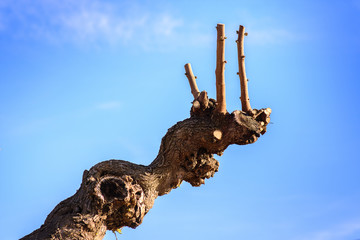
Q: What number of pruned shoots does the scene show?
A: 3